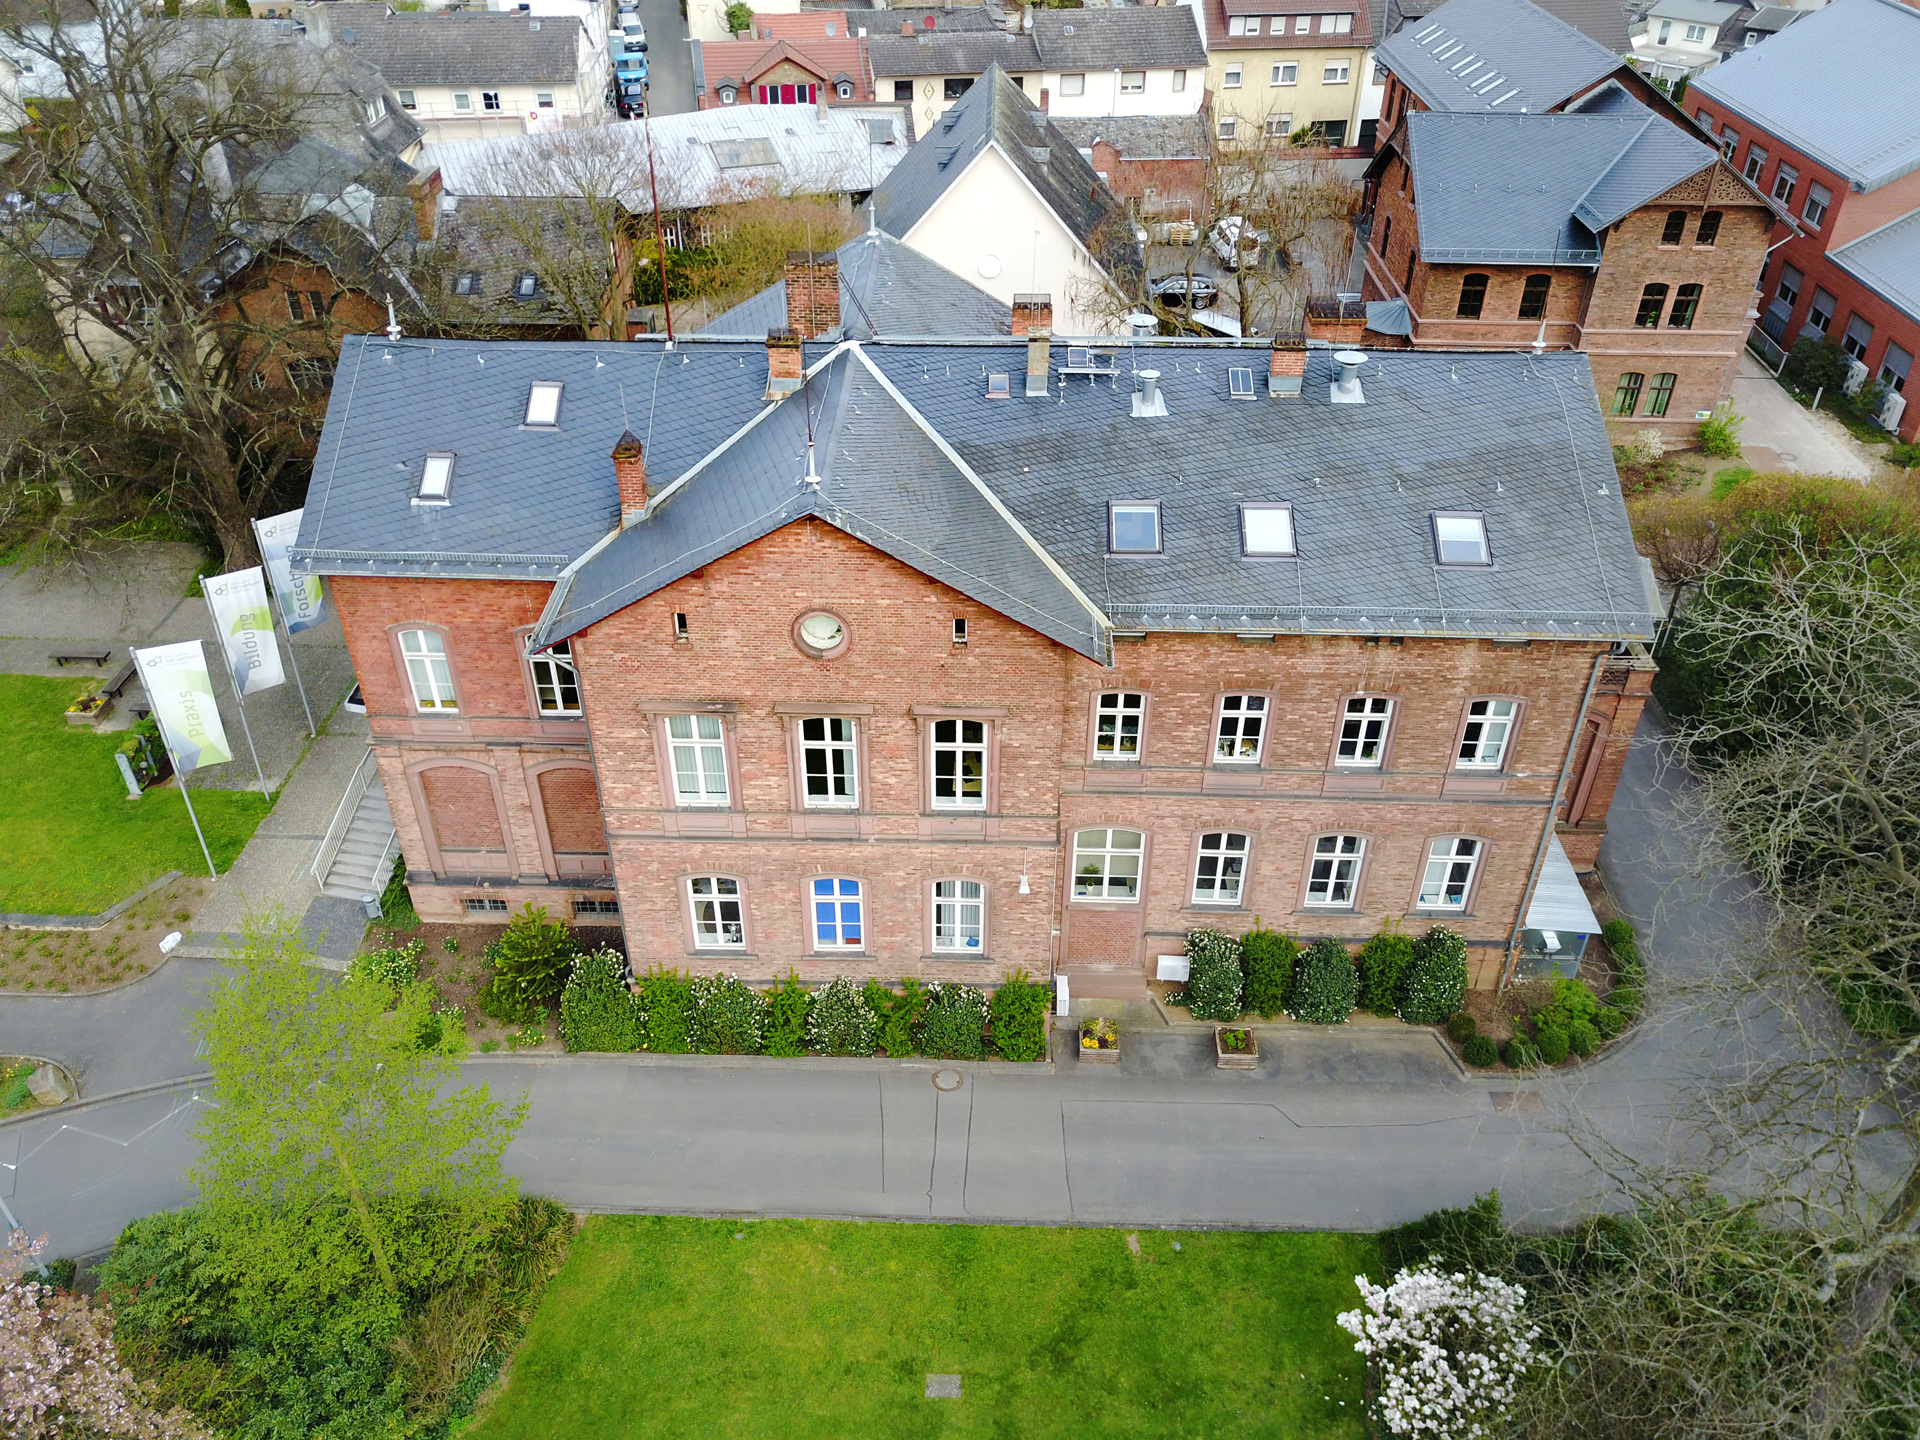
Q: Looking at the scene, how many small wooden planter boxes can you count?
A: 3